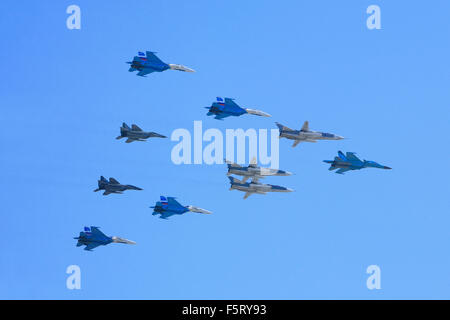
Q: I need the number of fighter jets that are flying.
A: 10